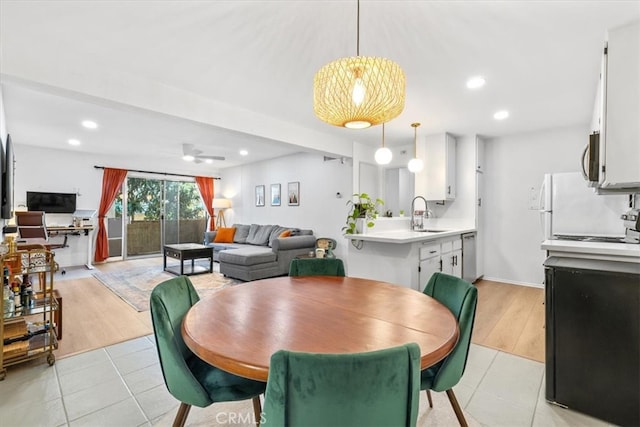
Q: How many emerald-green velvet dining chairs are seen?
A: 4